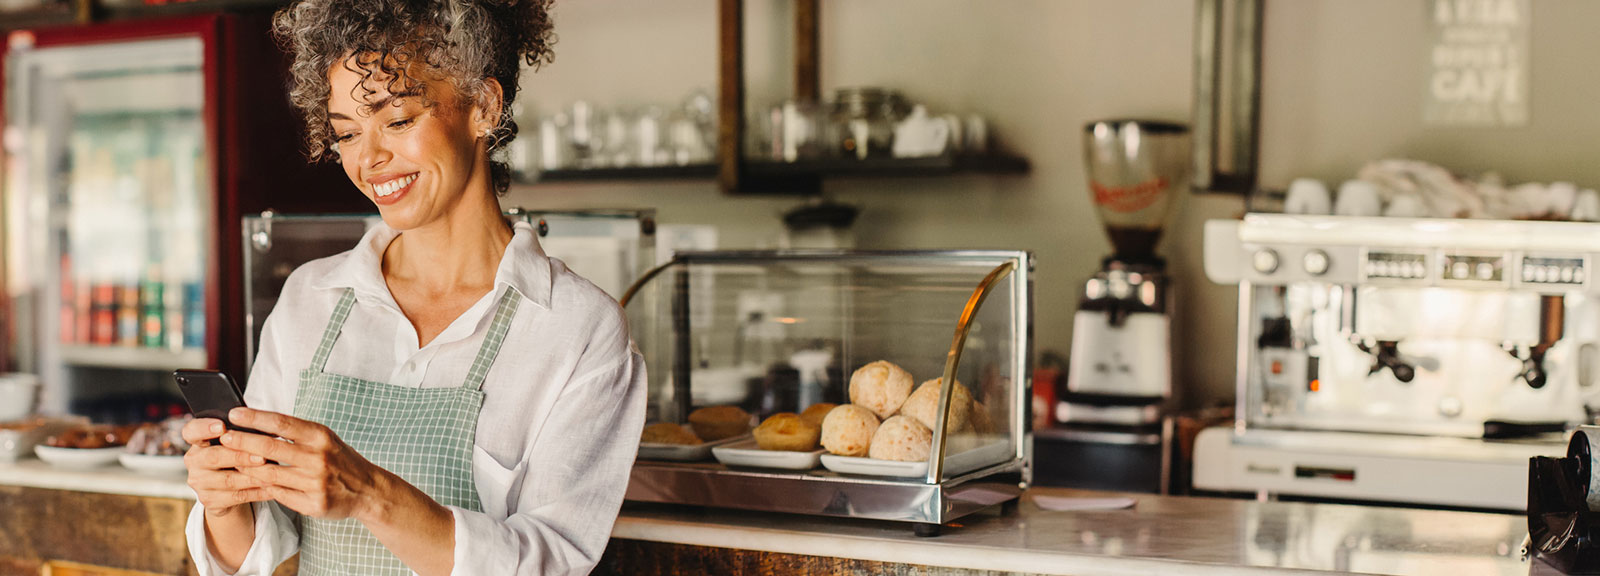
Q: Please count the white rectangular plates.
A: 3